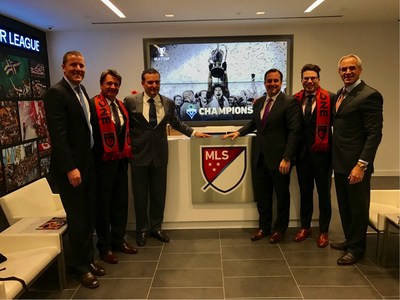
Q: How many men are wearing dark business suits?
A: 6